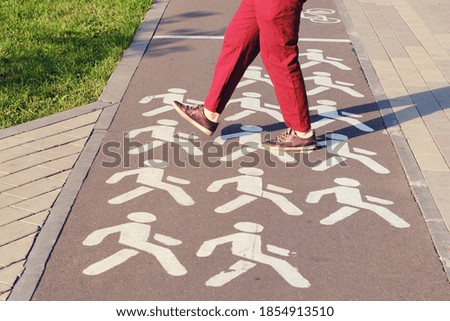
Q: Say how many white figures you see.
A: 14